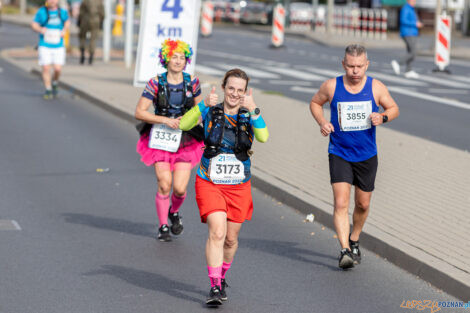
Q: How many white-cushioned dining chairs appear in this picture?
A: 0